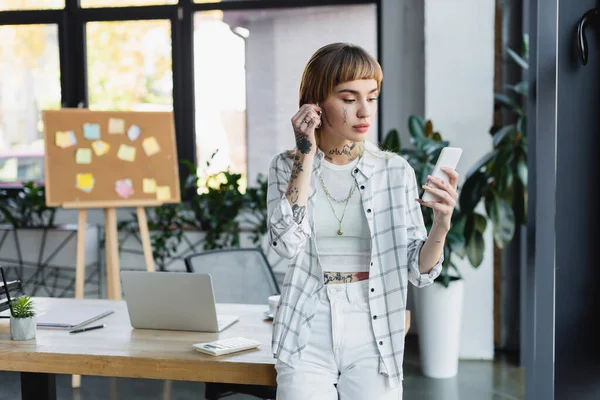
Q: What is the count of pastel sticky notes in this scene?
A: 12